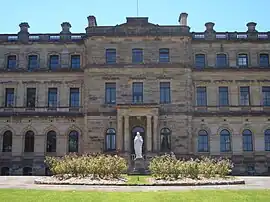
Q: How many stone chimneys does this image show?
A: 6